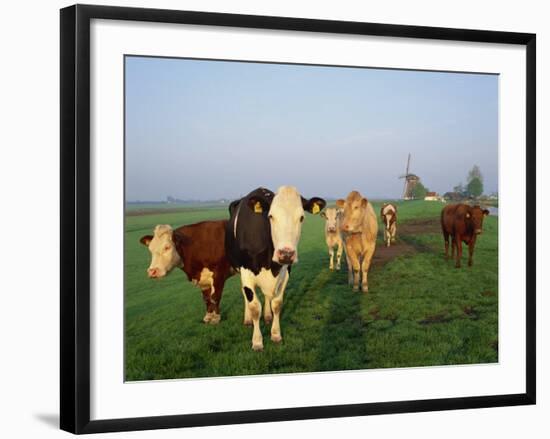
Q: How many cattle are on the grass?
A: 6